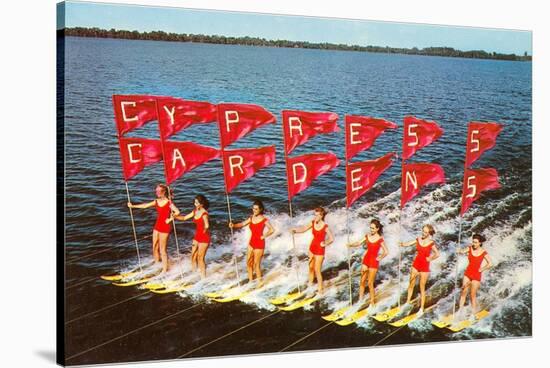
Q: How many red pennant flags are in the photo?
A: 14